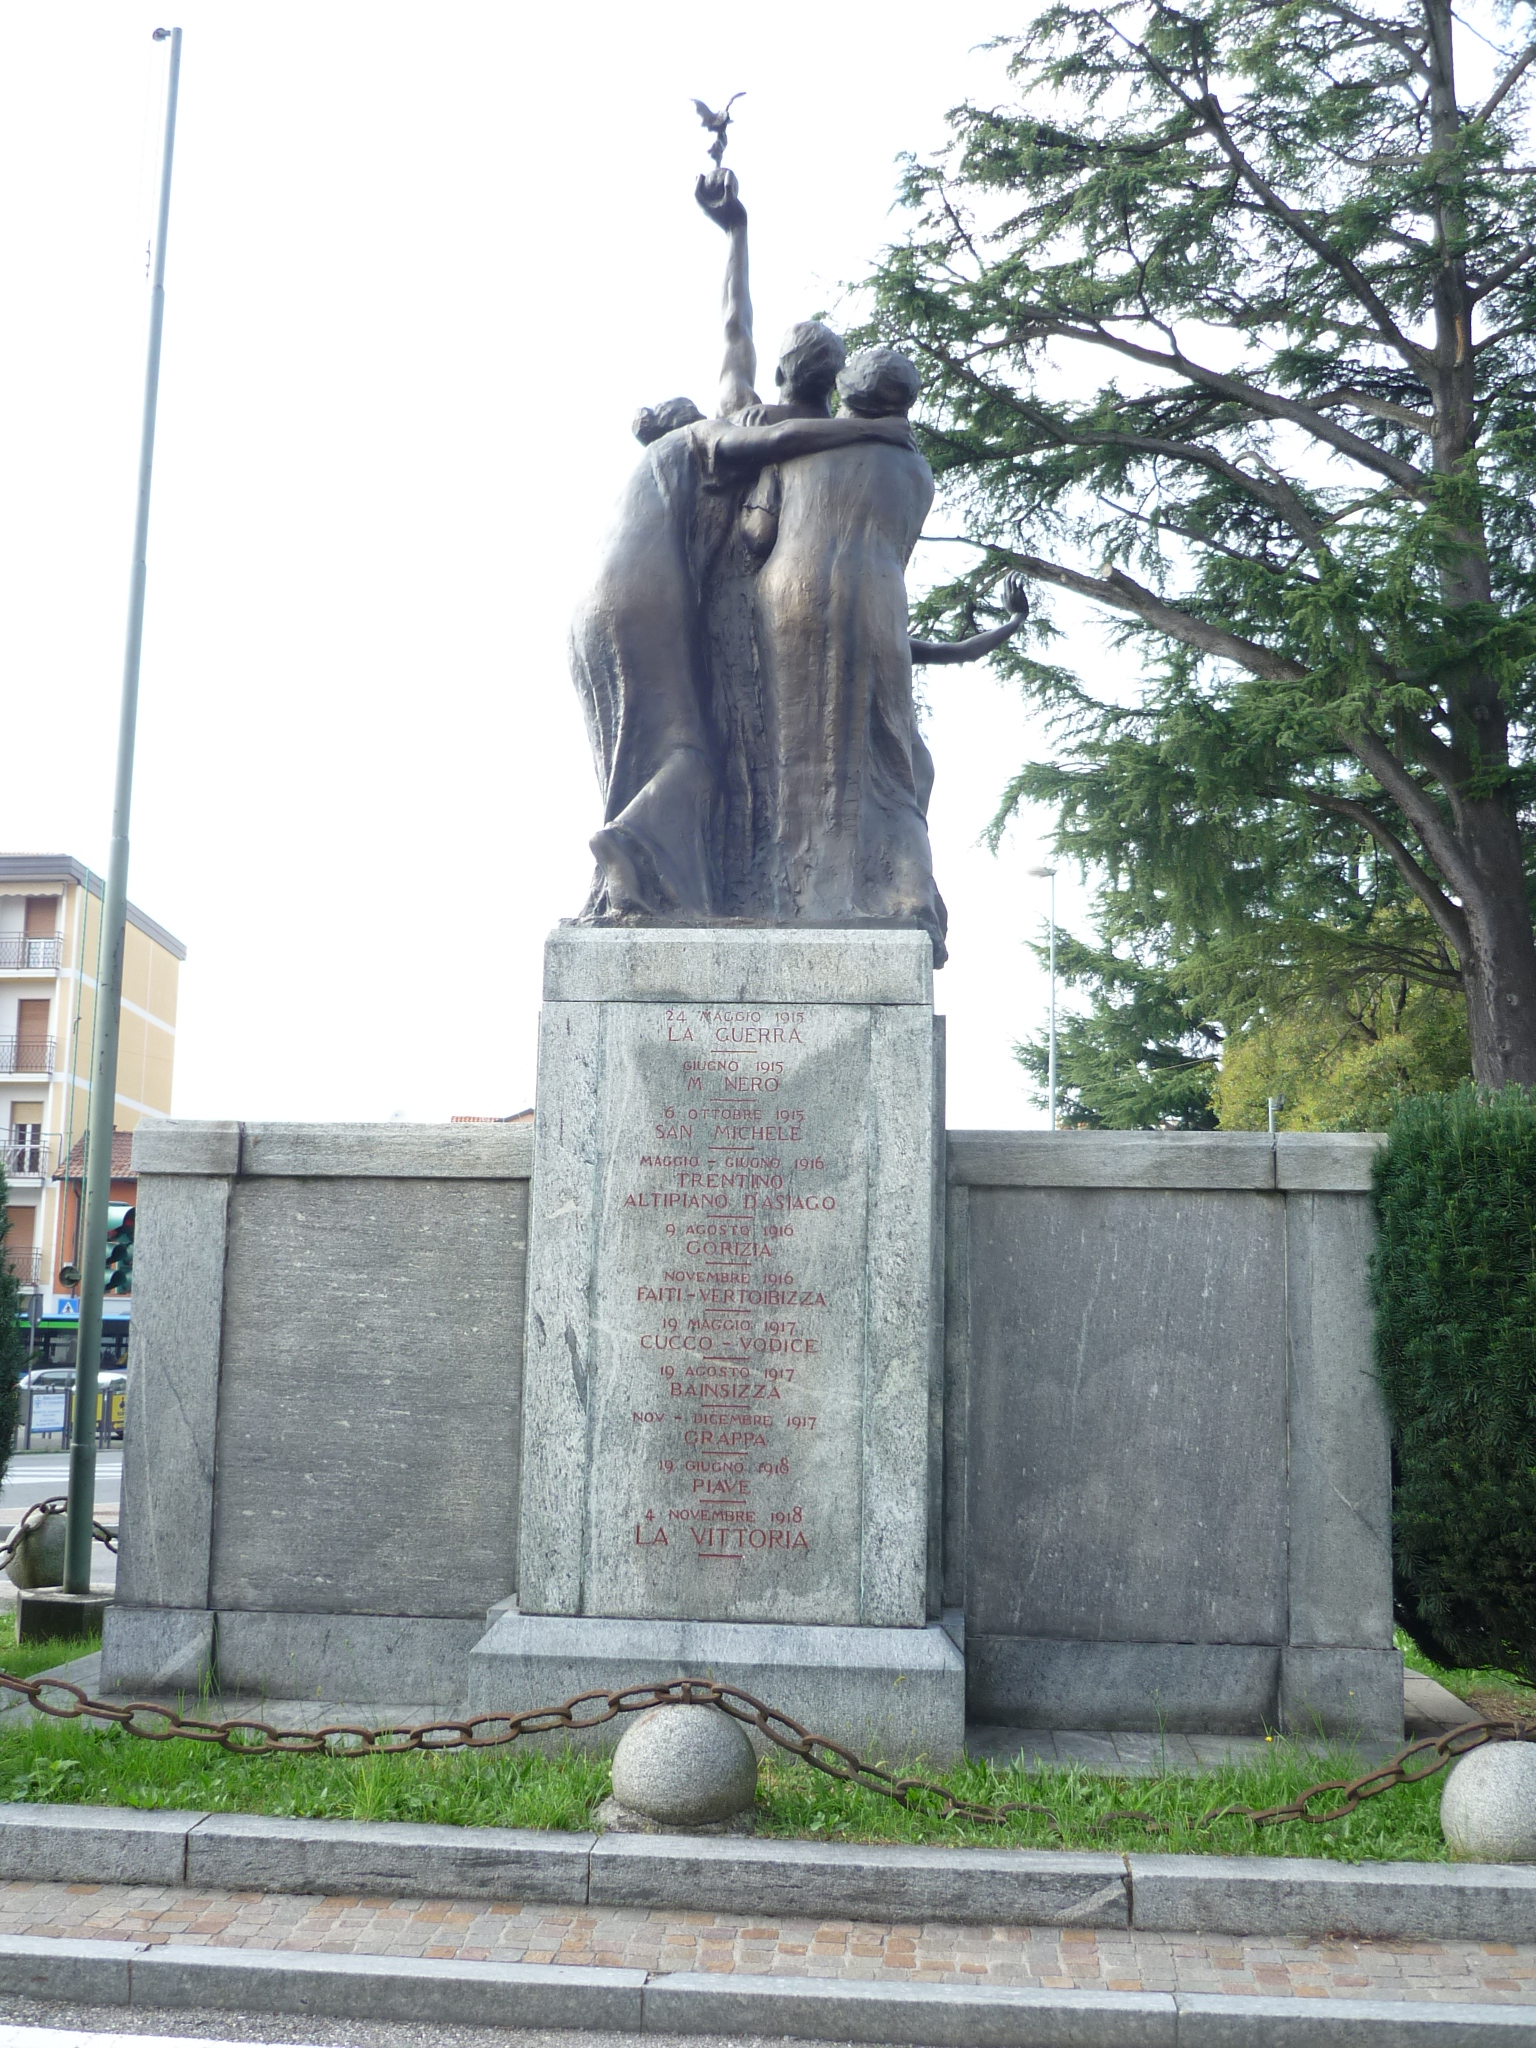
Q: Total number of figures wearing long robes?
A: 2